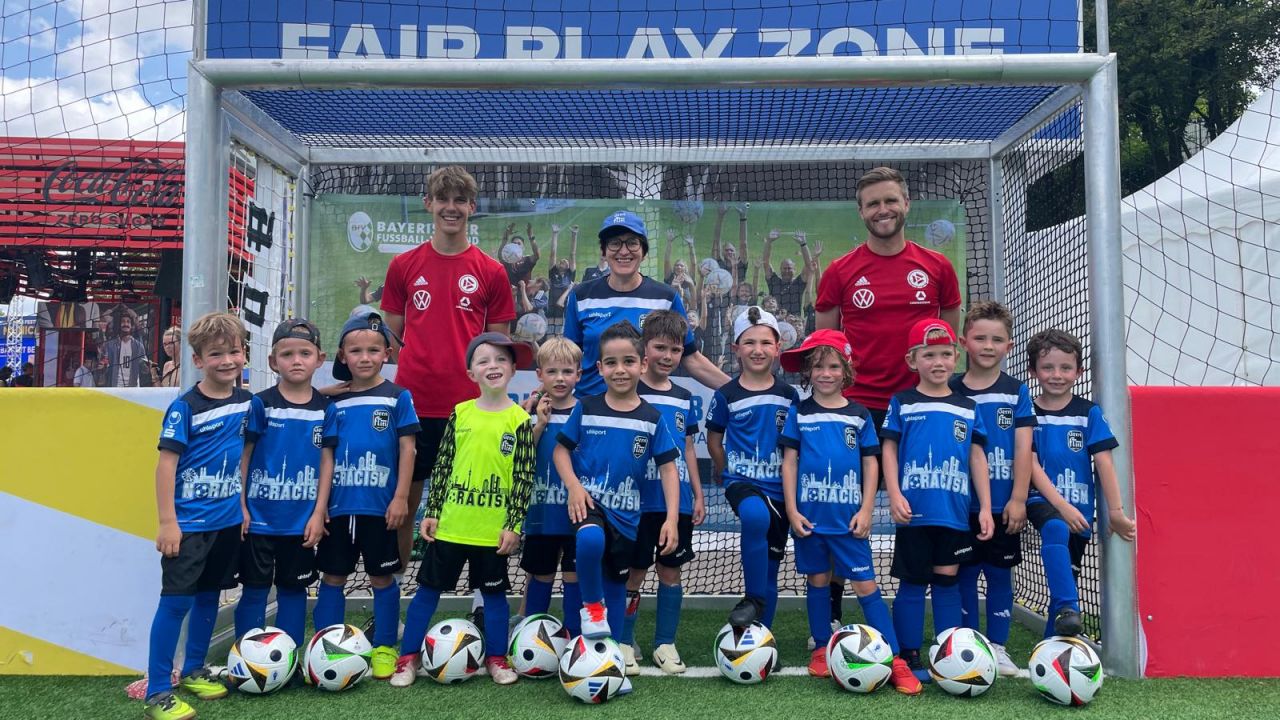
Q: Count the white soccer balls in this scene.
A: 9